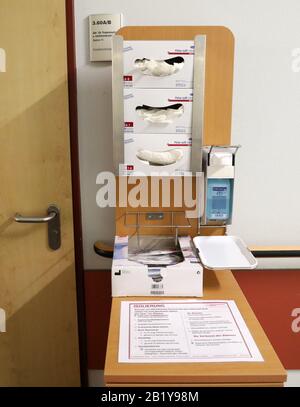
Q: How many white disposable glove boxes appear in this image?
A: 3